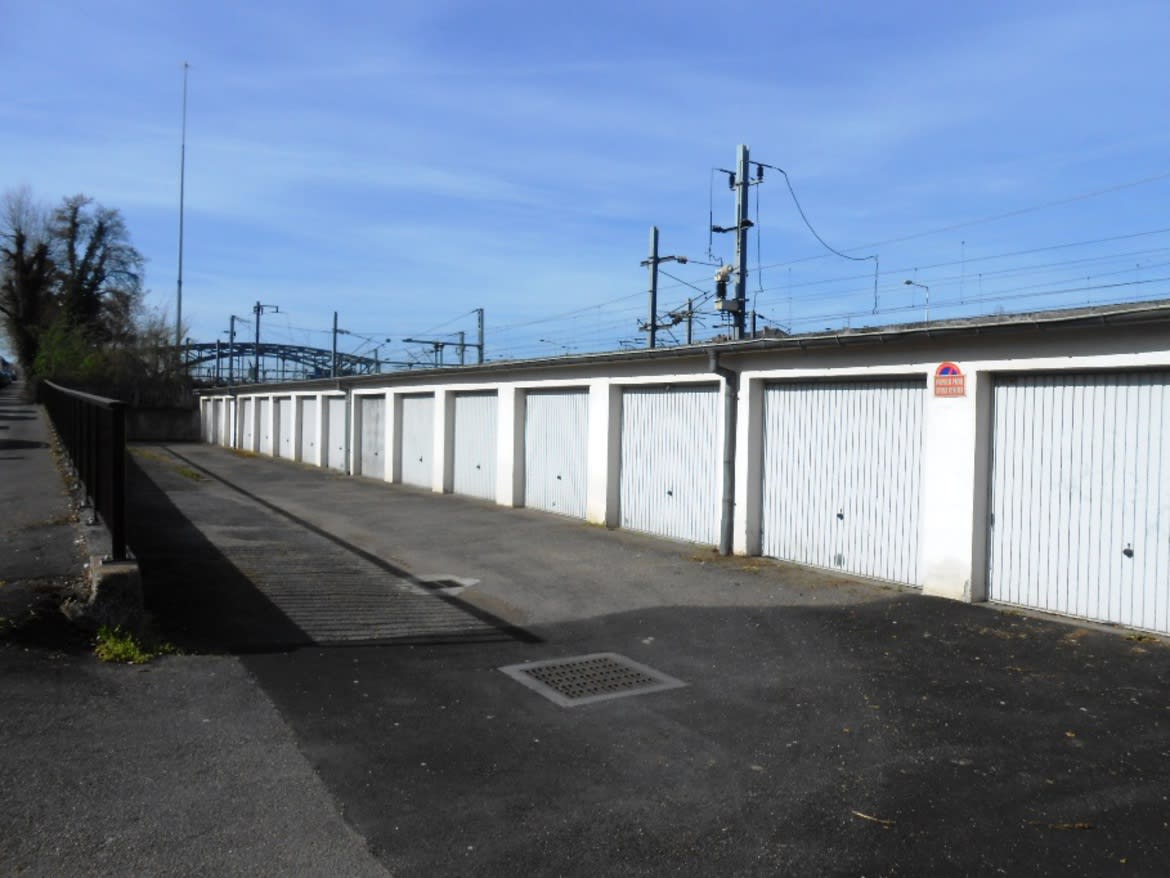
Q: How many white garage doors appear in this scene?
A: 15